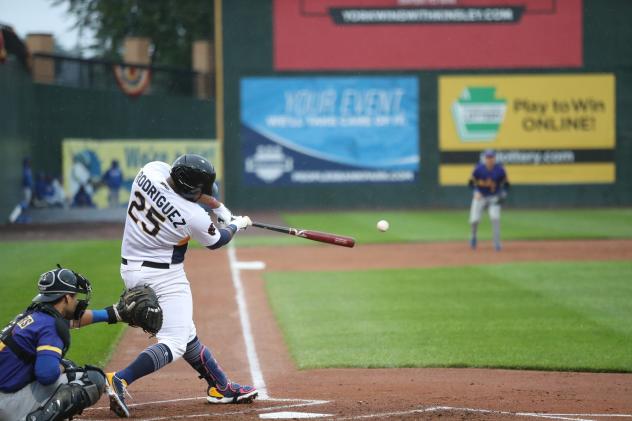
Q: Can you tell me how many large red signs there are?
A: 1